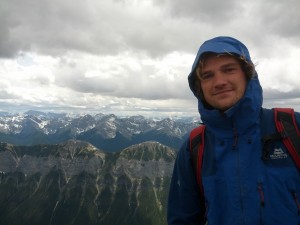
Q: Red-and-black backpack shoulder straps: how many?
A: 2